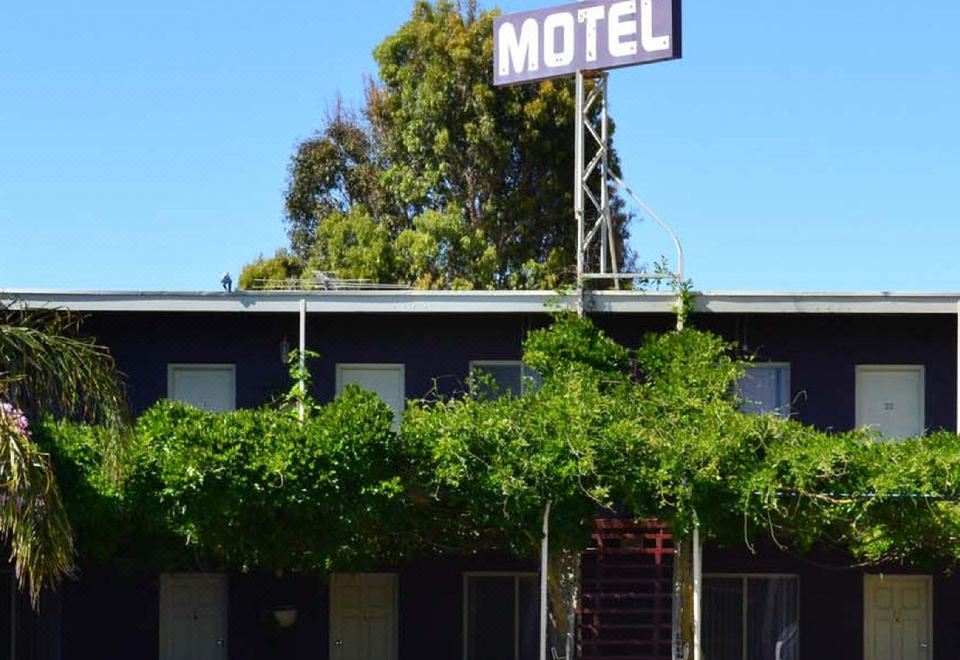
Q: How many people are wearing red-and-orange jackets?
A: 0